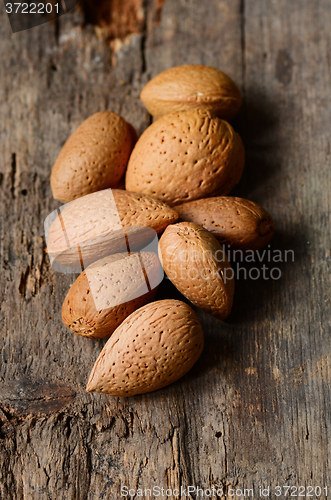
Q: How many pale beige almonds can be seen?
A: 8